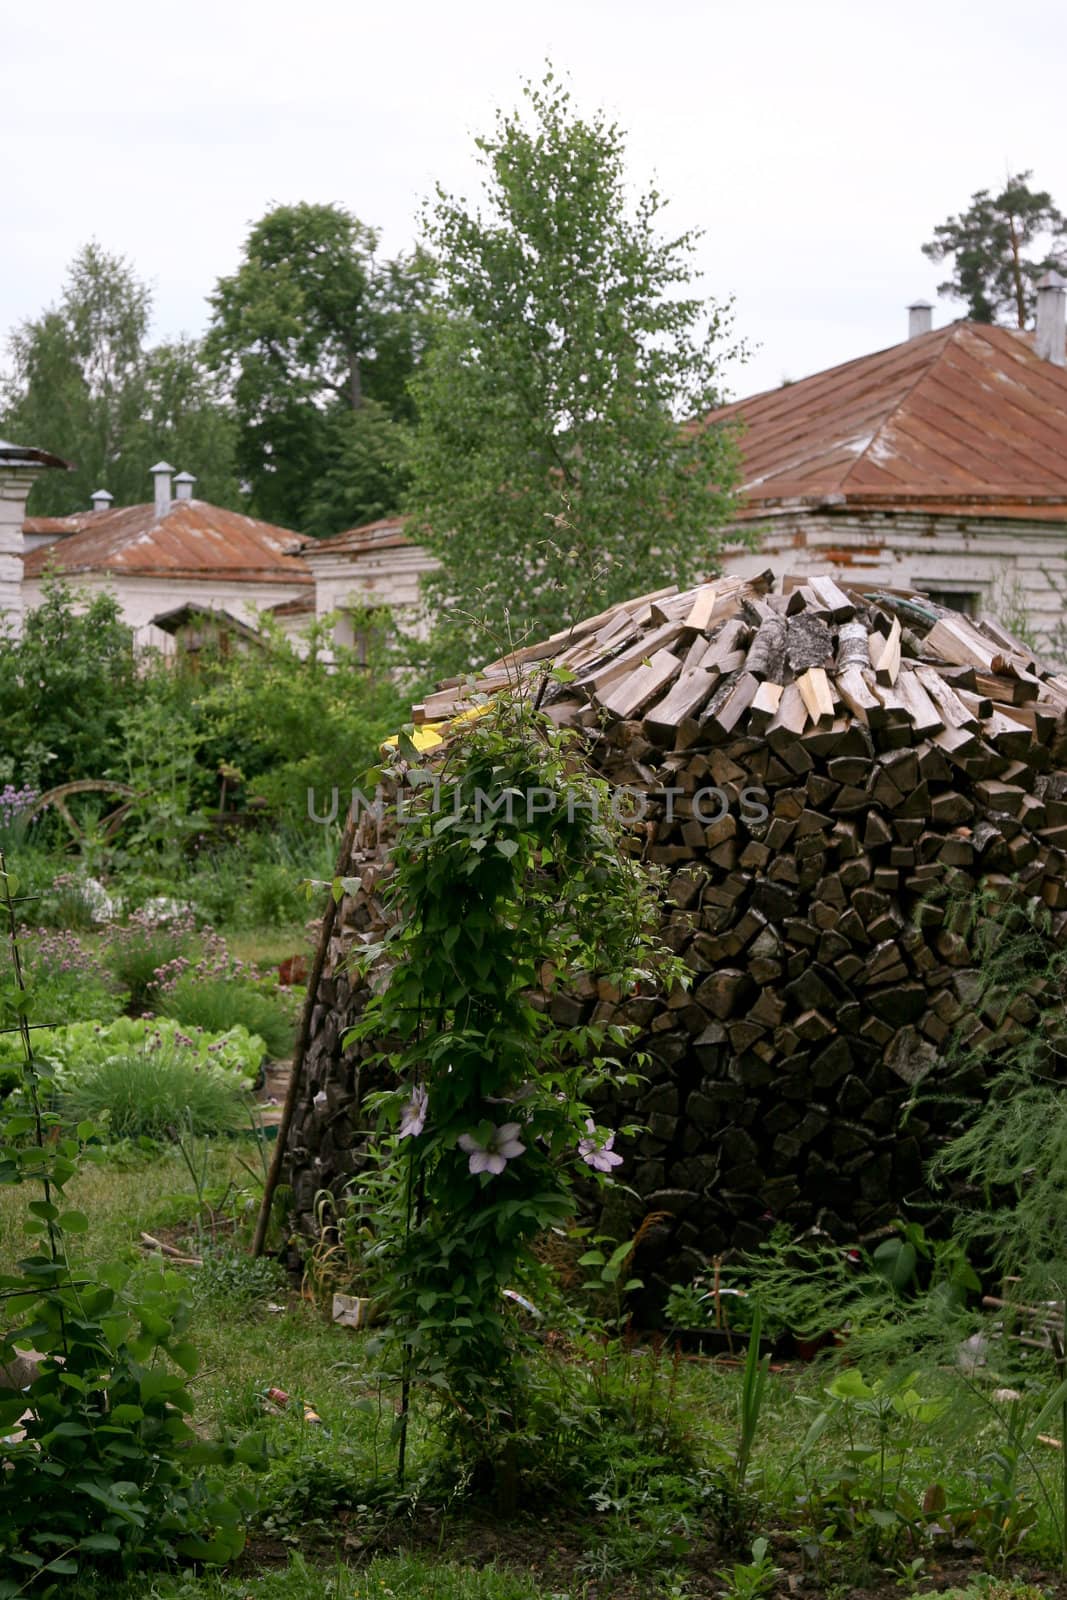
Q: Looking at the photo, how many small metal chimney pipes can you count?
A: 5